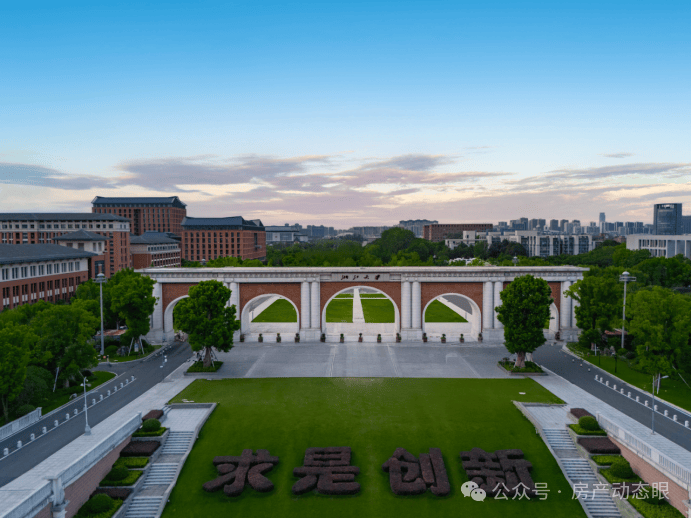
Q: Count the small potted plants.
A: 13